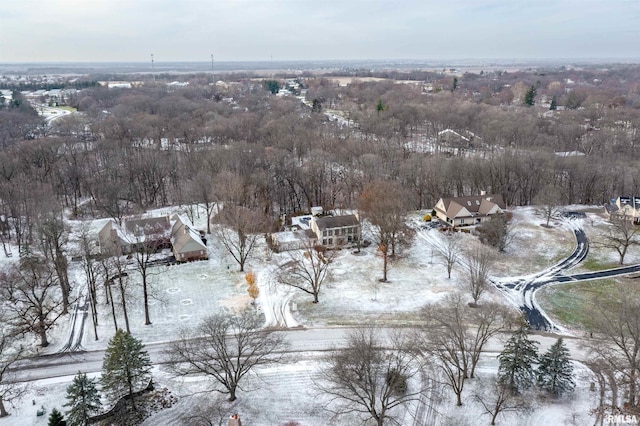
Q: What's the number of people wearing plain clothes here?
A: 0